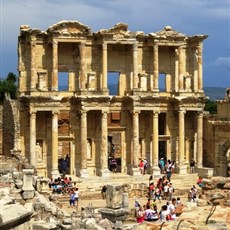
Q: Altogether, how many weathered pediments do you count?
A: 3